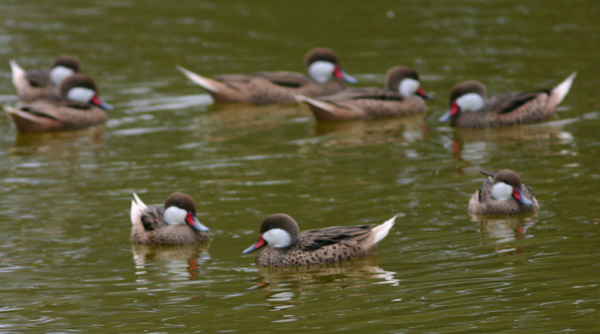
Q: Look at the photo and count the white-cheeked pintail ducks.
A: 8